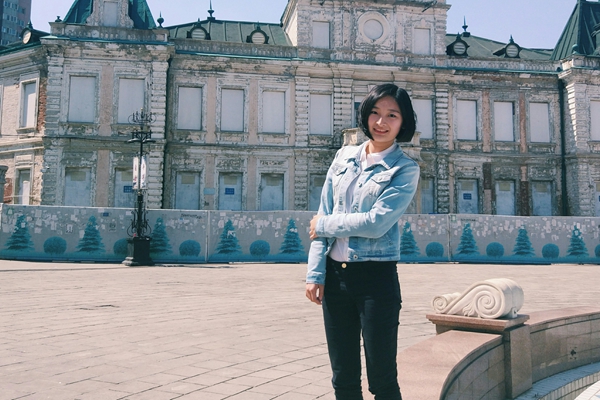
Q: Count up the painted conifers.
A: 9